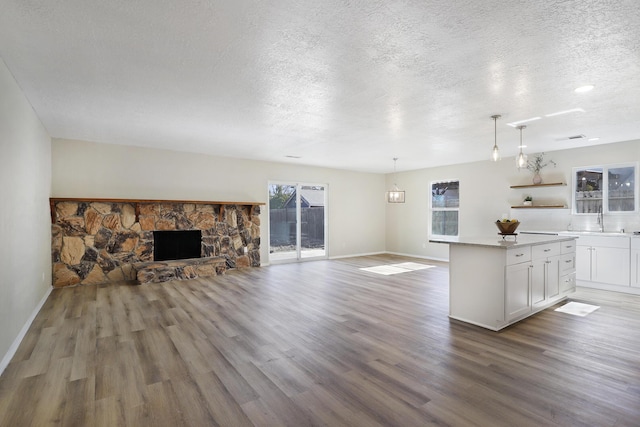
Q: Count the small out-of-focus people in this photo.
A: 0